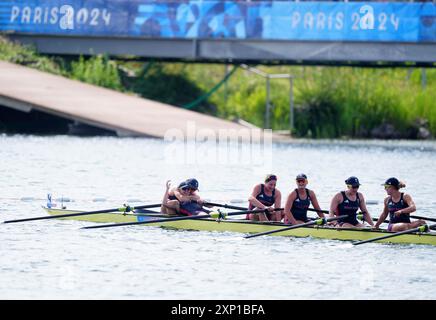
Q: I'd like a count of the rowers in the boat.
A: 6